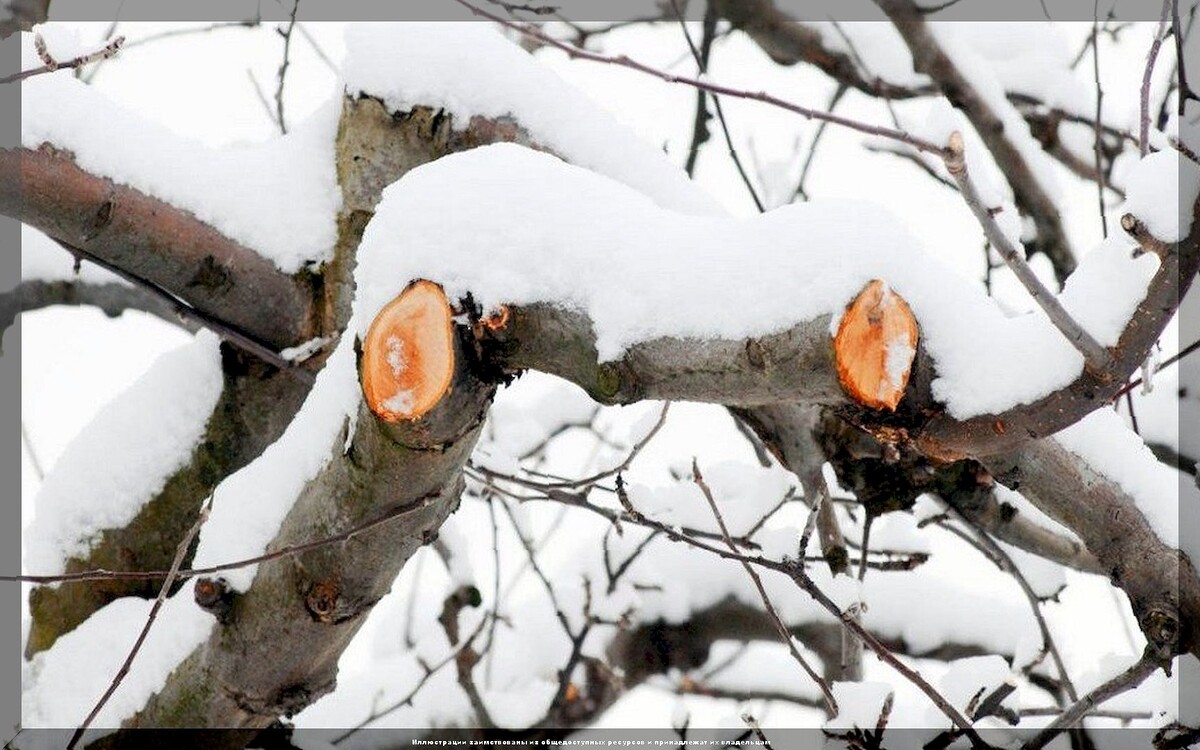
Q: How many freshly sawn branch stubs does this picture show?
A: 2